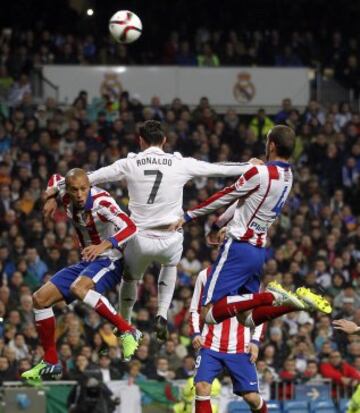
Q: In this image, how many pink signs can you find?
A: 0